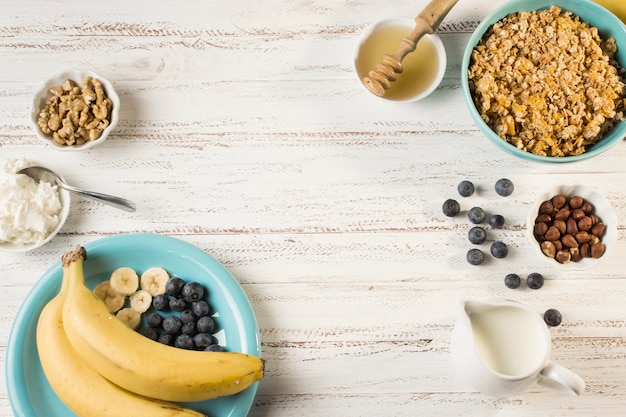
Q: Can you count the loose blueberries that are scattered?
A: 11